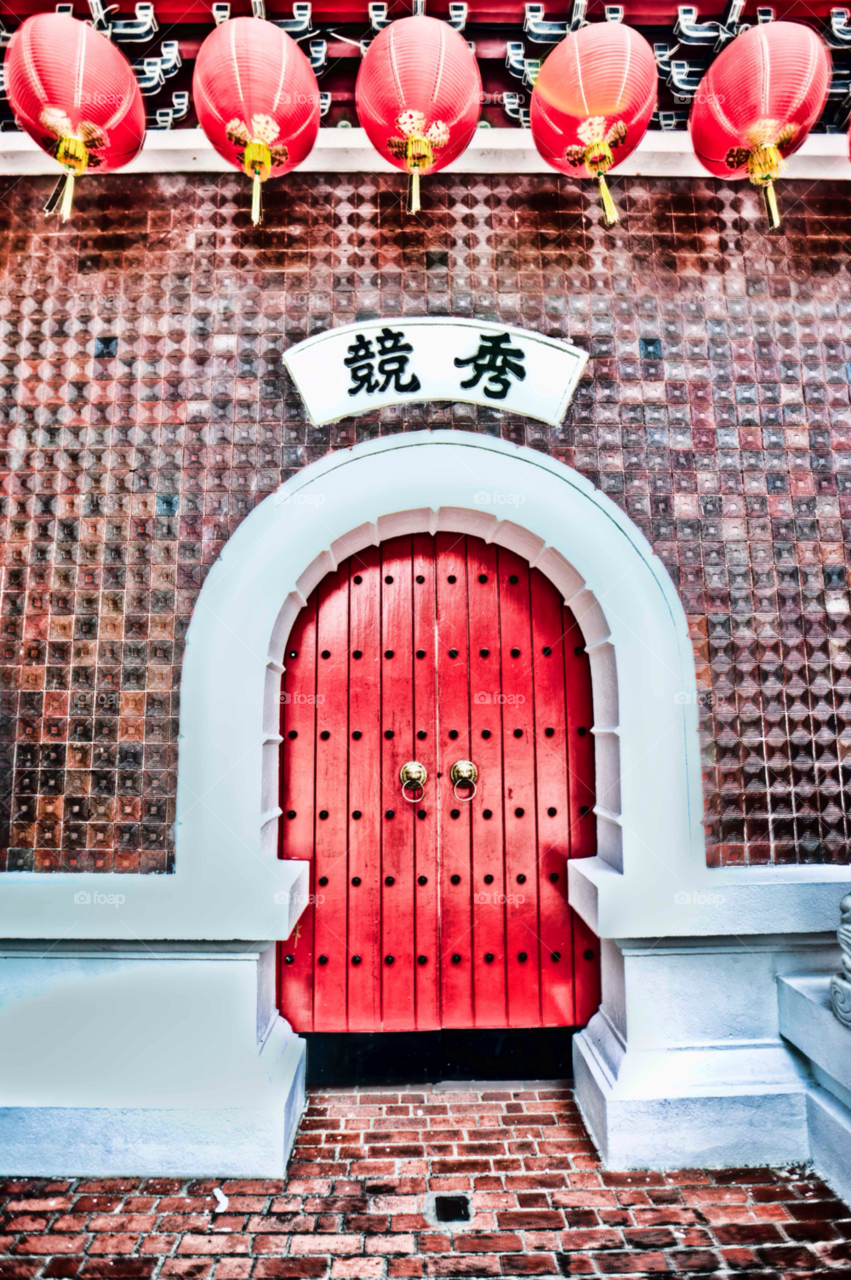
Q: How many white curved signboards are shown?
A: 1